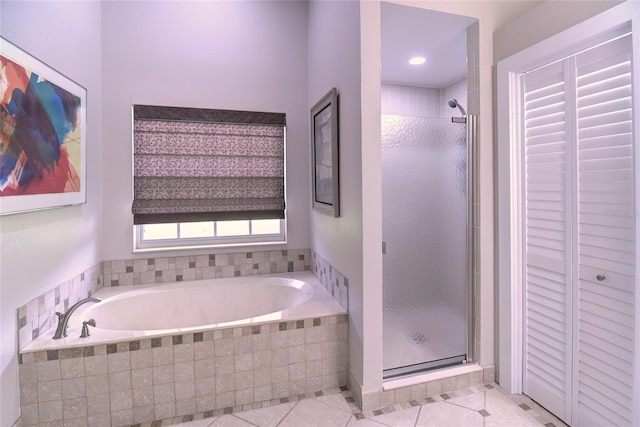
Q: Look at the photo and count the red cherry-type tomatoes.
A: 0